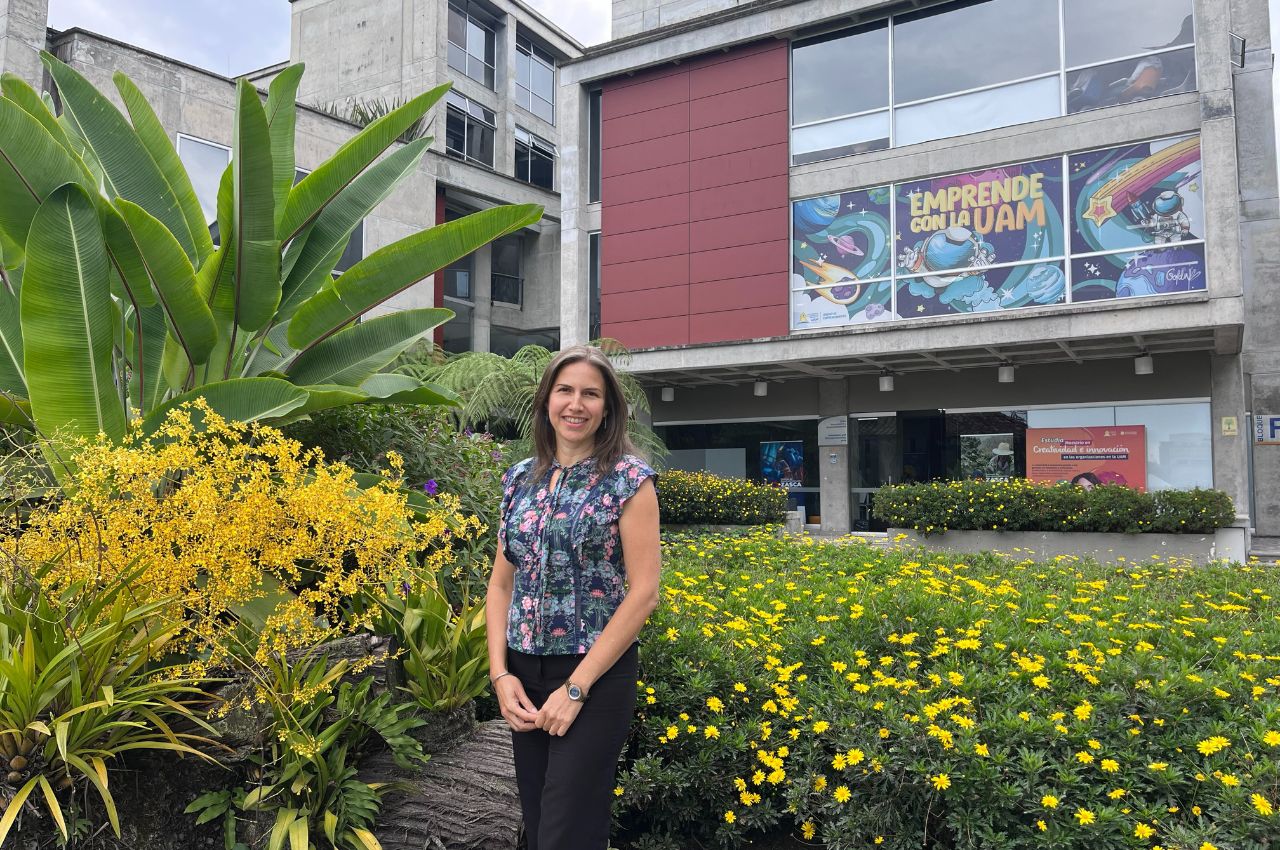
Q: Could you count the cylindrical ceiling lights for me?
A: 5